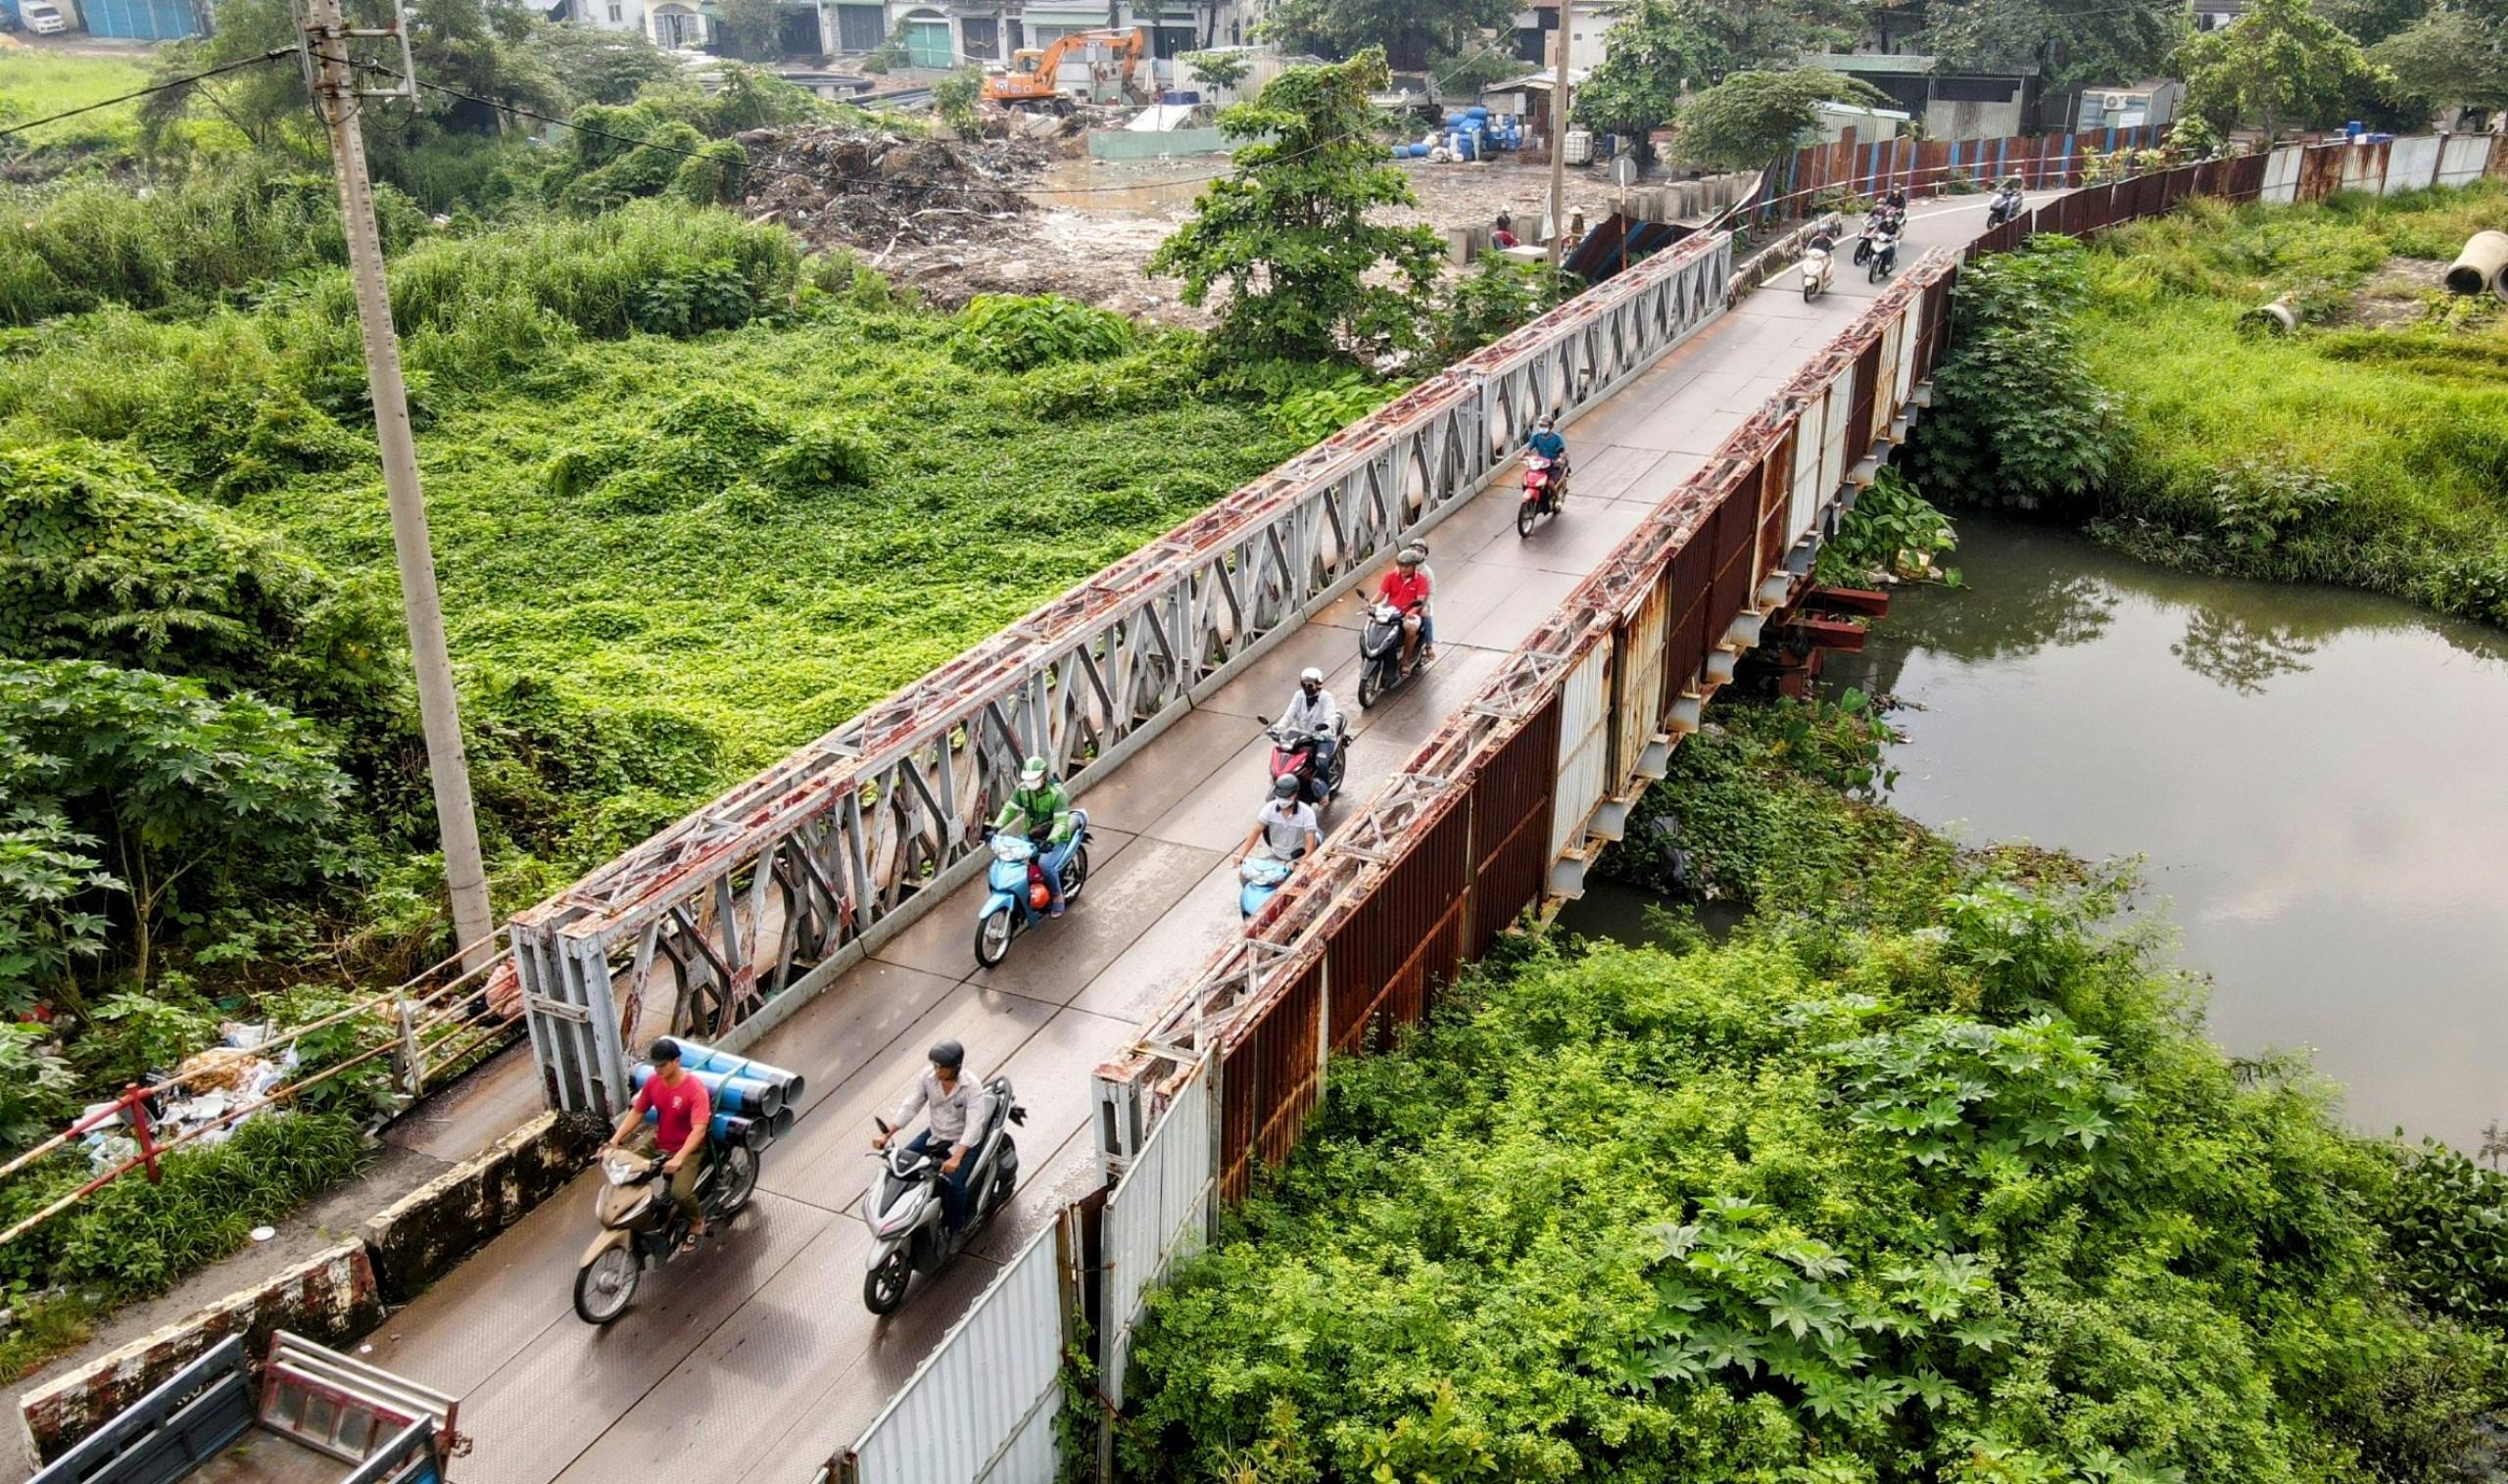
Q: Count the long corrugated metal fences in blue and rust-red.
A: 1